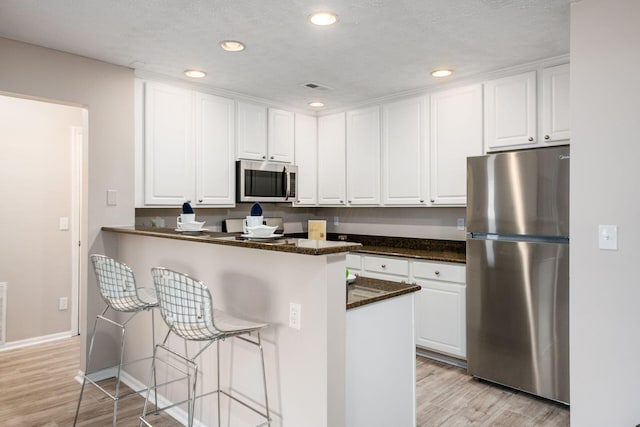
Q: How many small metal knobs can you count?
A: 13